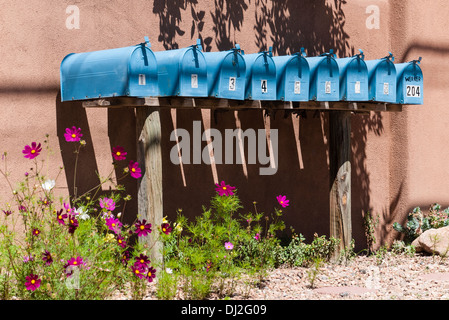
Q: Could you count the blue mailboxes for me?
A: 9